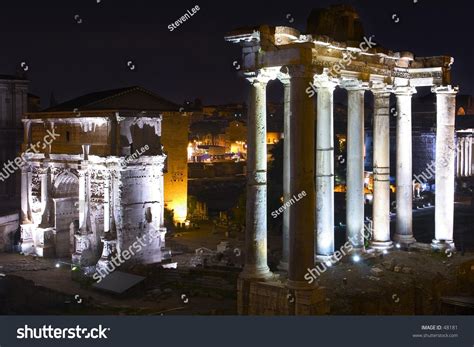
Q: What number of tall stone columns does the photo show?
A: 8